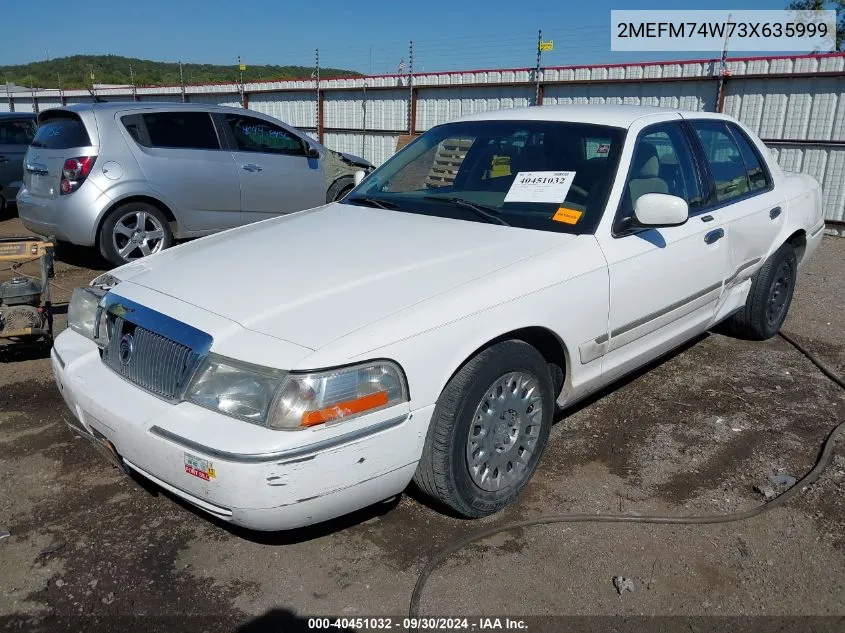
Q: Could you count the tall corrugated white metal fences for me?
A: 1